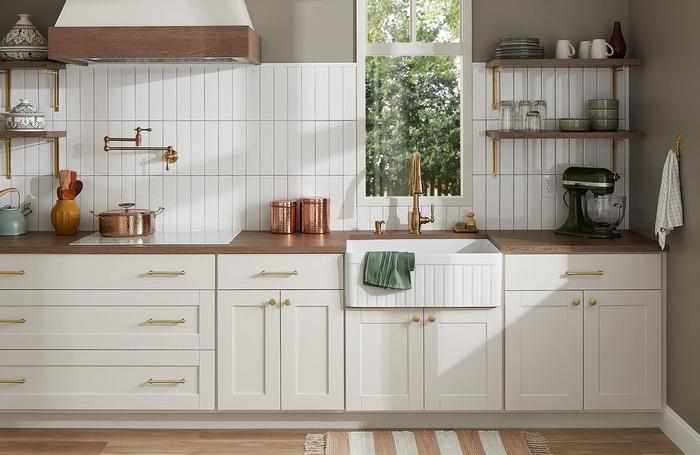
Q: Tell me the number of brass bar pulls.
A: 8